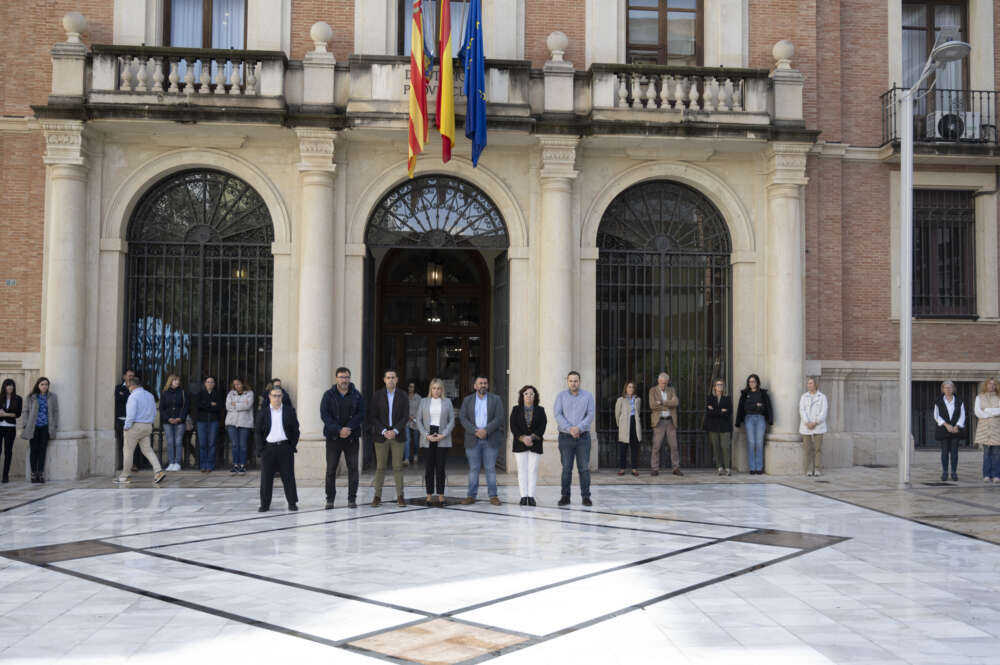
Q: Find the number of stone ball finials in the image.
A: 4